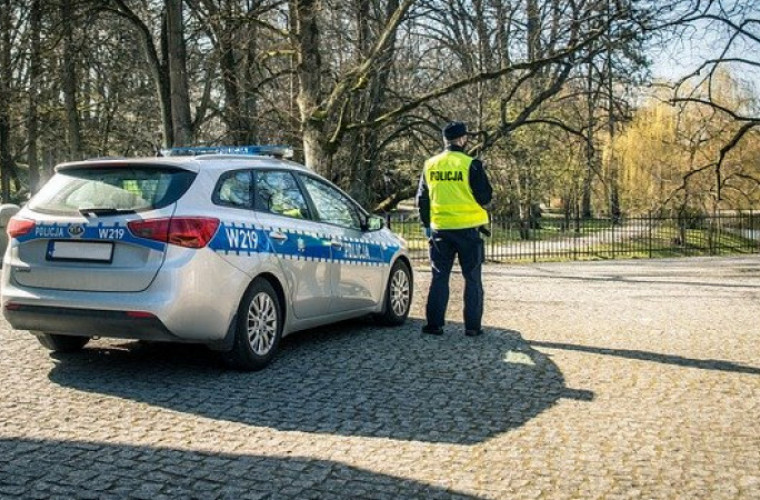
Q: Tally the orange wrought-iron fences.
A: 0